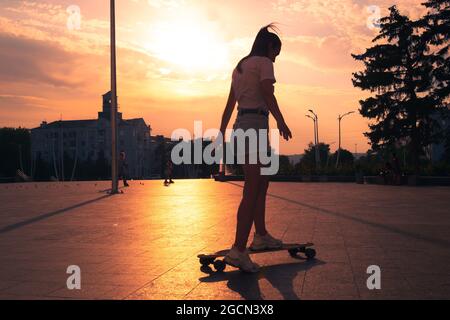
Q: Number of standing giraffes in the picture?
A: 0